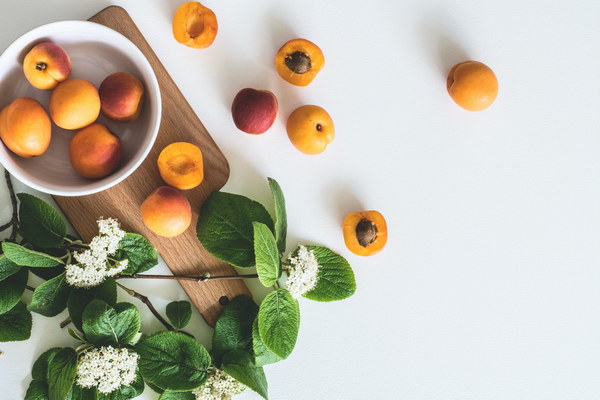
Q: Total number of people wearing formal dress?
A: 0